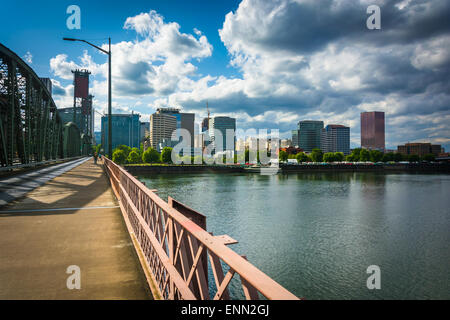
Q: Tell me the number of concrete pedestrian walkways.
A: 1